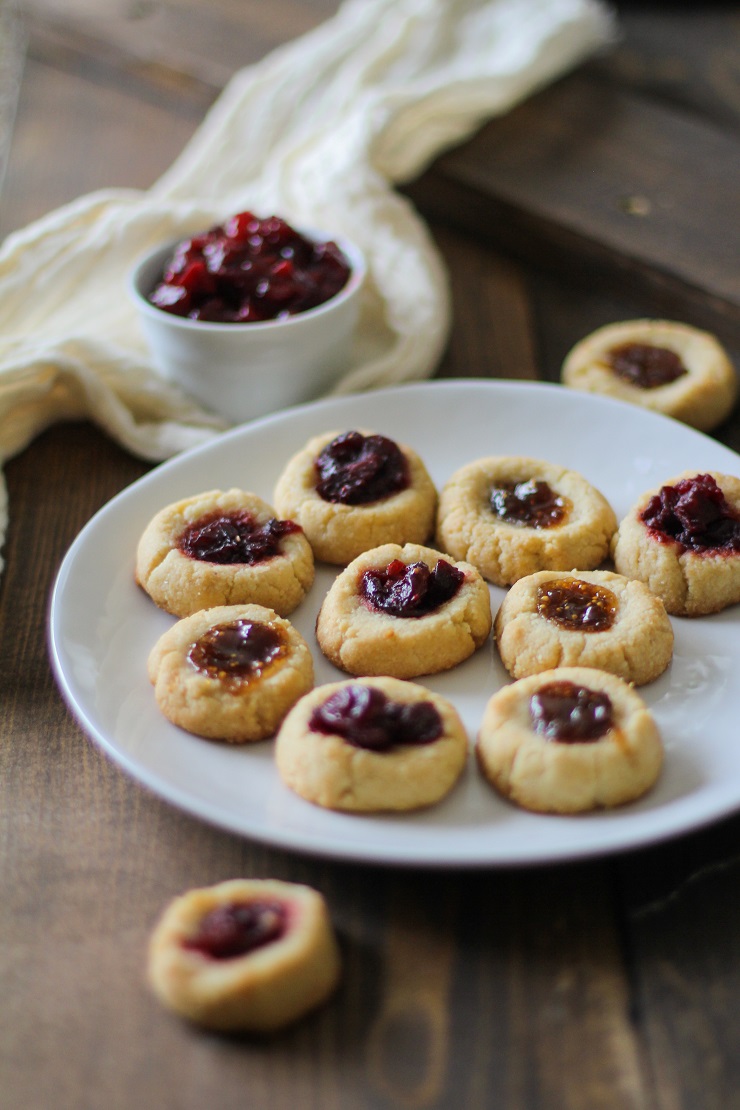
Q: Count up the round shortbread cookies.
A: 11